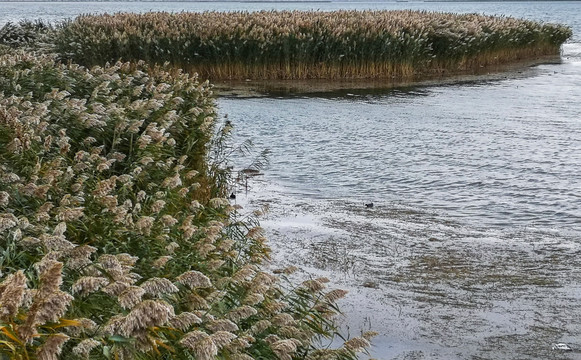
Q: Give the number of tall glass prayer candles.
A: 0